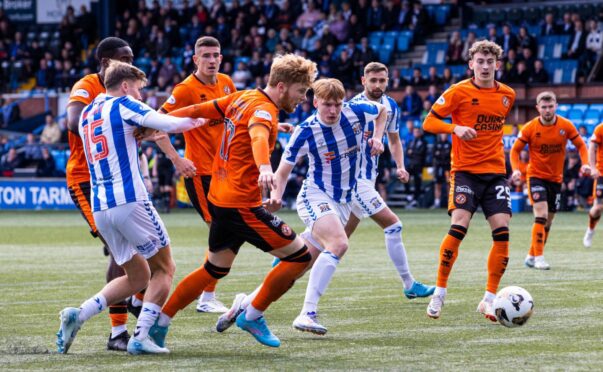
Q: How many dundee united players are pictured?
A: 6